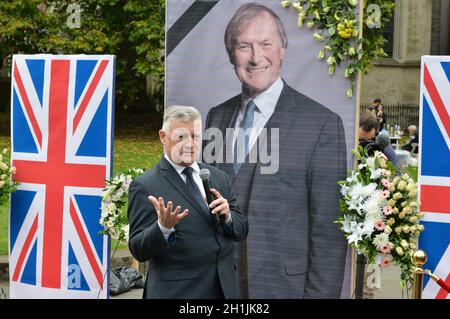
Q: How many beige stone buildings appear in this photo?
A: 1